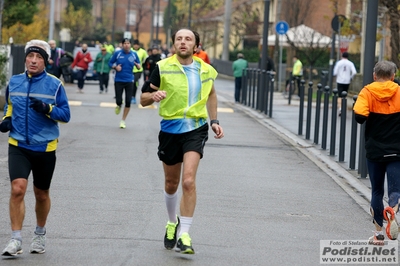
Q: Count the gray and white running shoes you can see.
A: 2